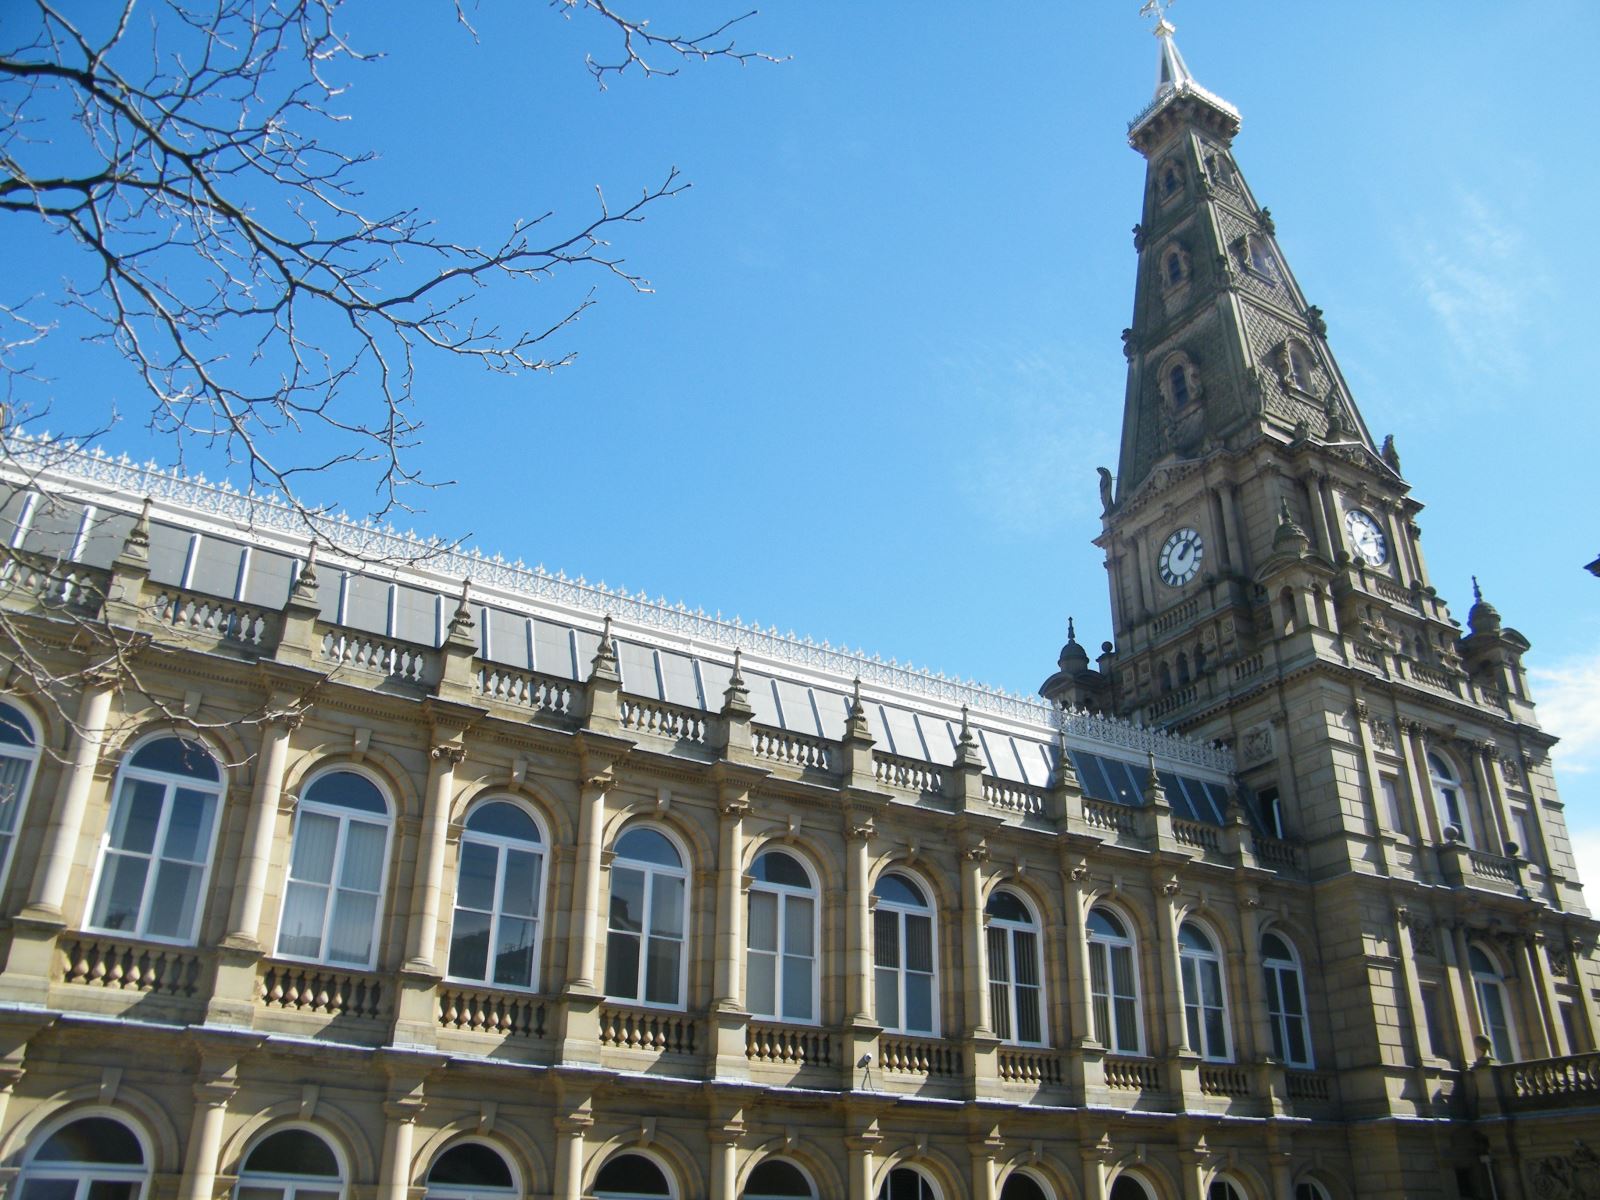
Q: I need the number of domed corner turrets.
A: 3